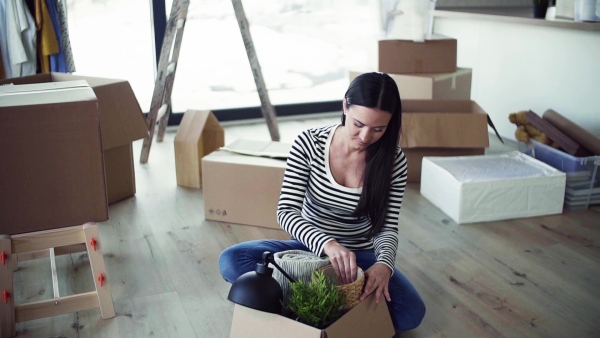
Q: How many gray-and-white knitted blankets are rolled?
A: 1